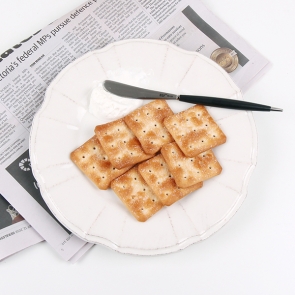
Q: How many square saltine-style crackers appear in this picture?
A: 7